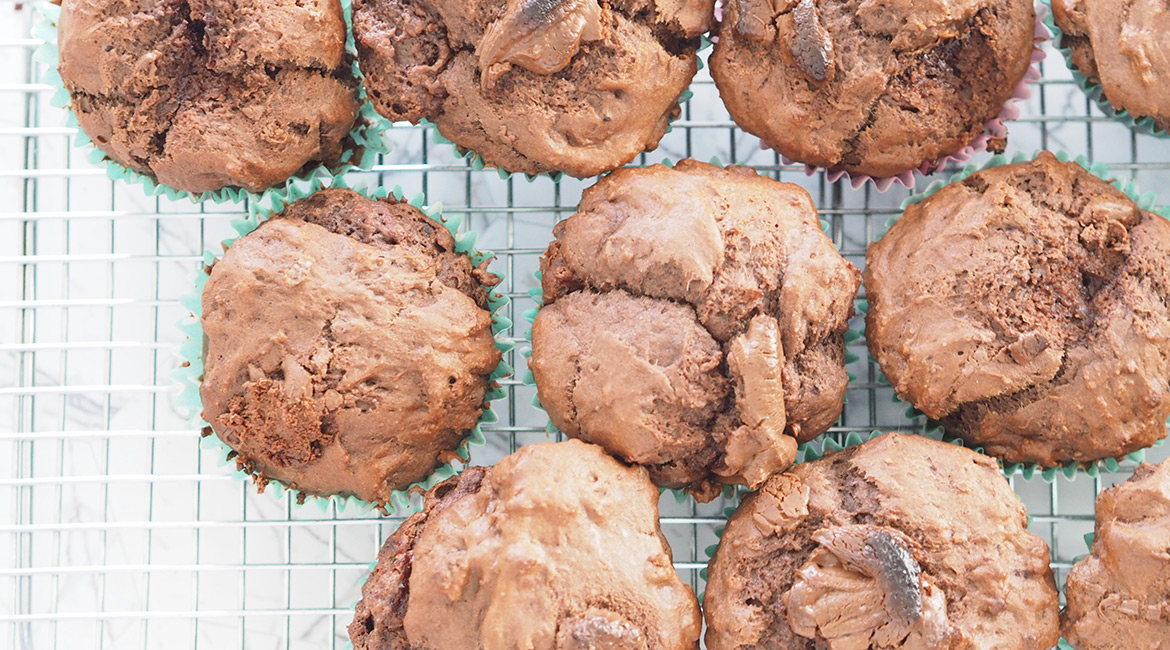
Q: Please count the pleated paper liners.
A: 10